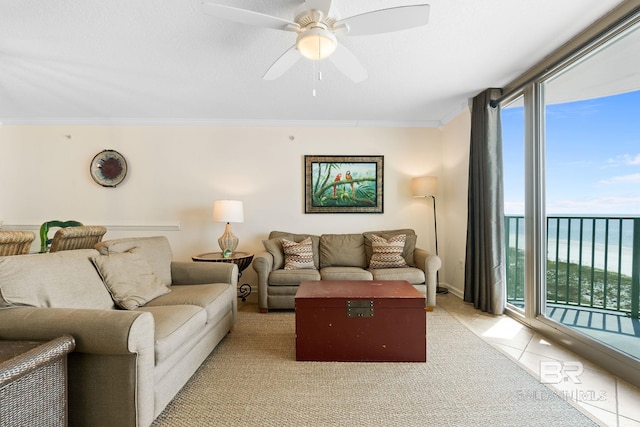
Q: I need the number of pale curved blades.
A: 5